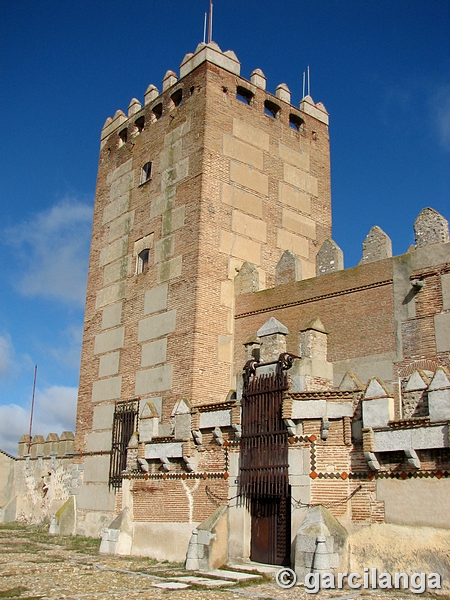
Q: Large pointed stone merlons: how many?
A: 5